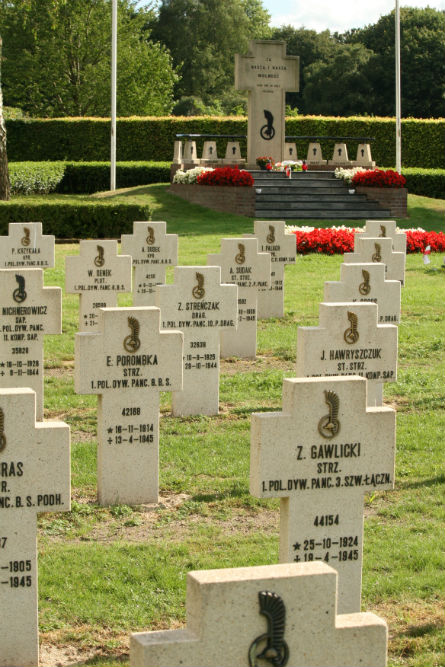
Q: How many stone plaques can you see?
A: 15